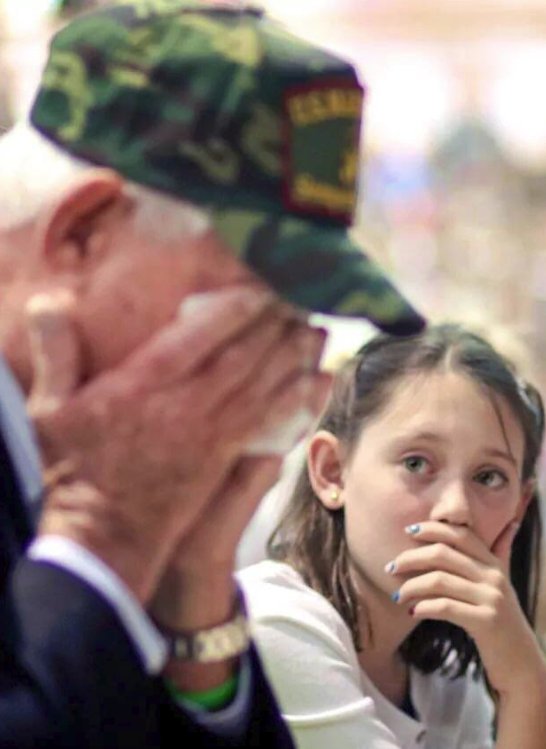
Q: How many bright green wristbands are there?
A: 1